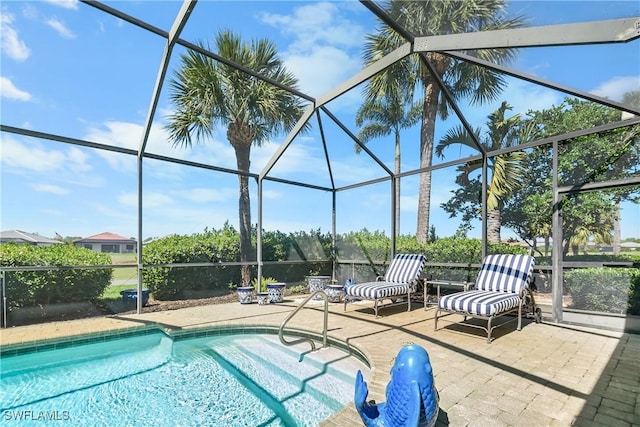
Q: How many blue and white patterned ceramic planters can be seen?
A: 5